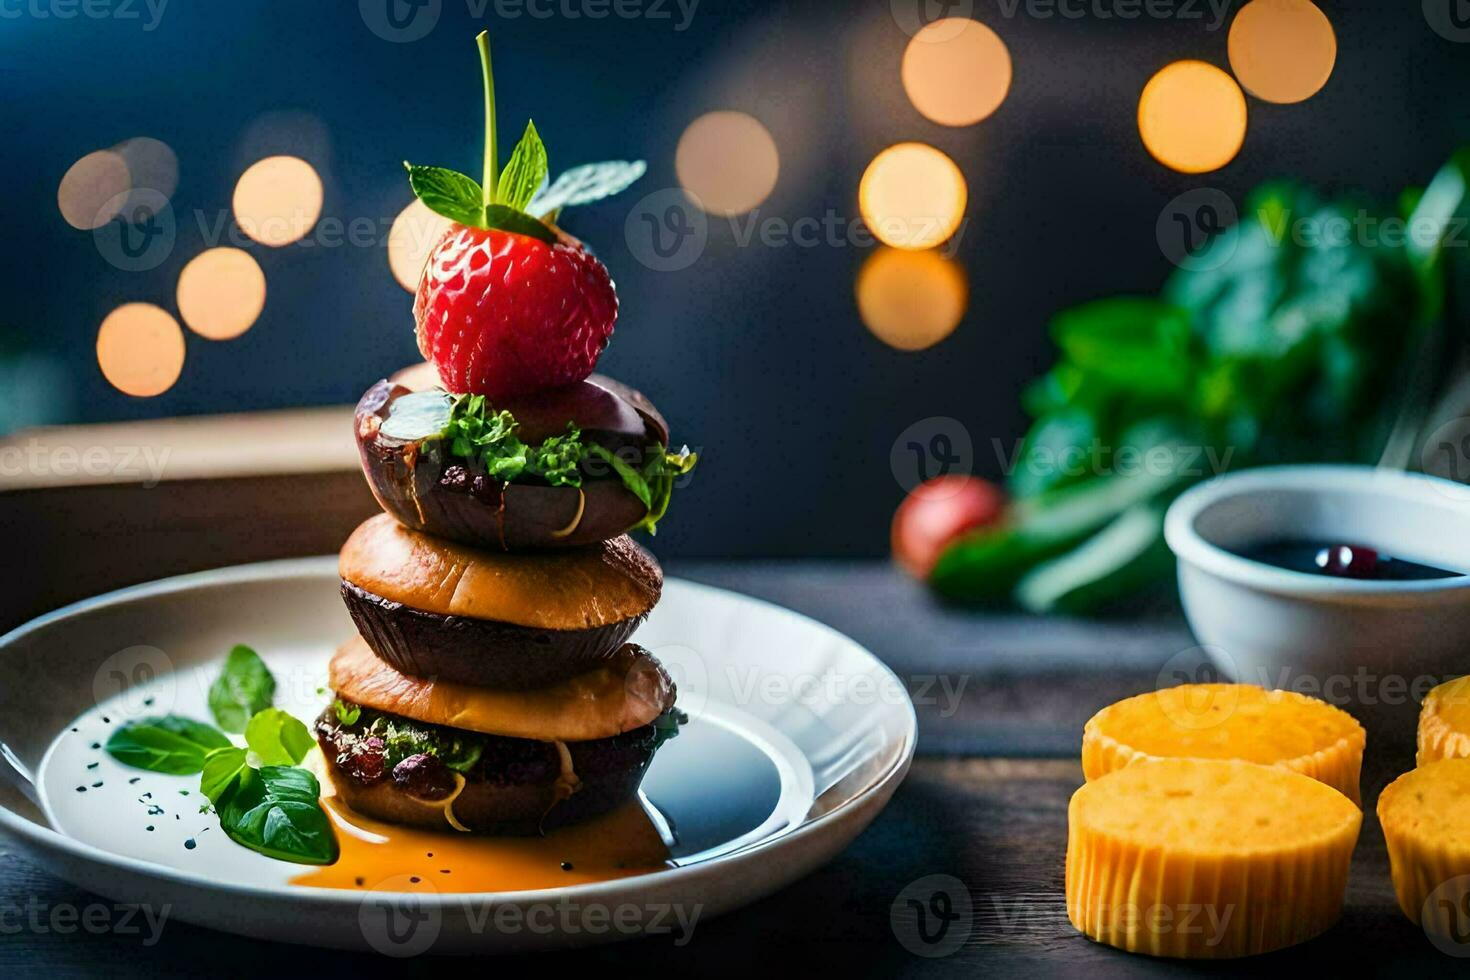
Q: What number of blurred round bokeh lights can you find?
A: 12